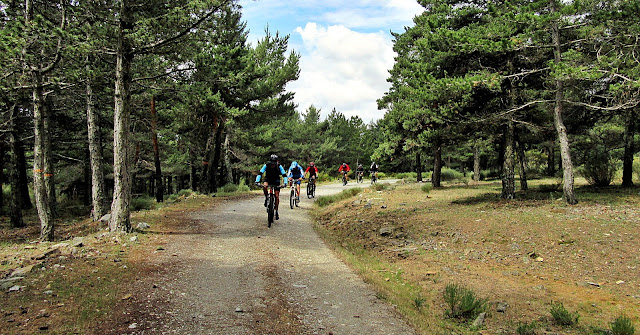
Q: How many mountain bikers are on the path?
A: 6